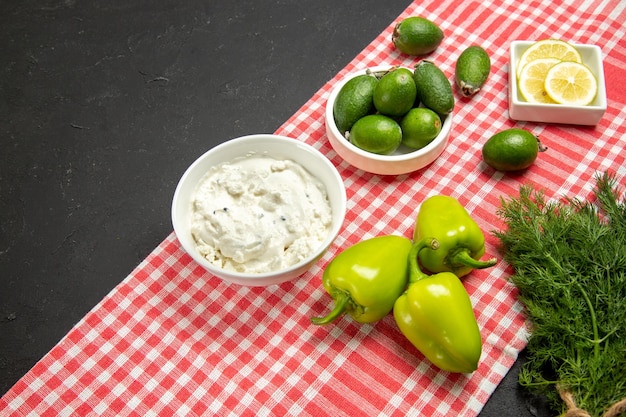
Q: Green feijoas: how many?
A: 8